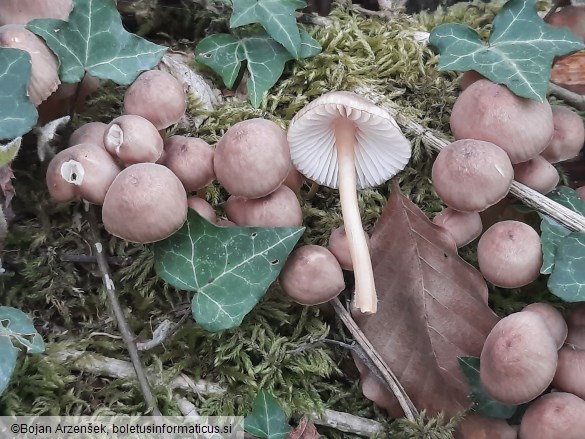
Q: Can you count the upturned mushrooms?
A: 1